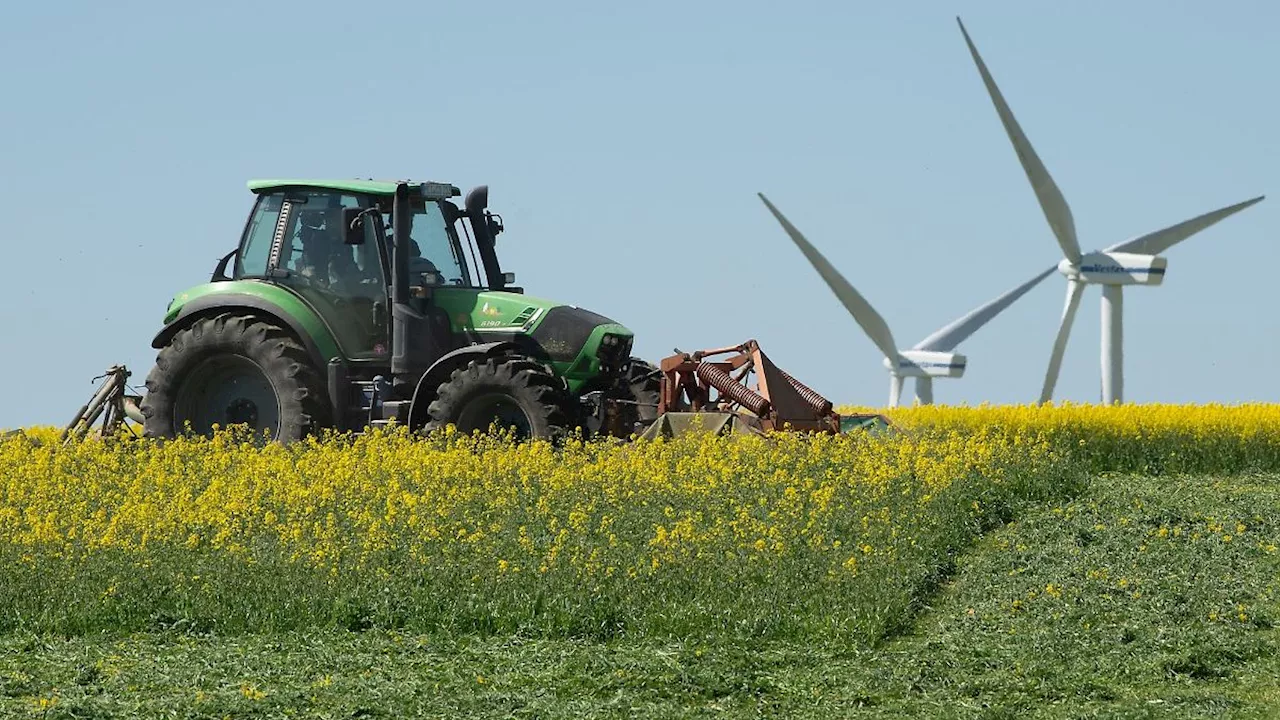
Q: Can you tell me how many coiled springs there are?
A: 2